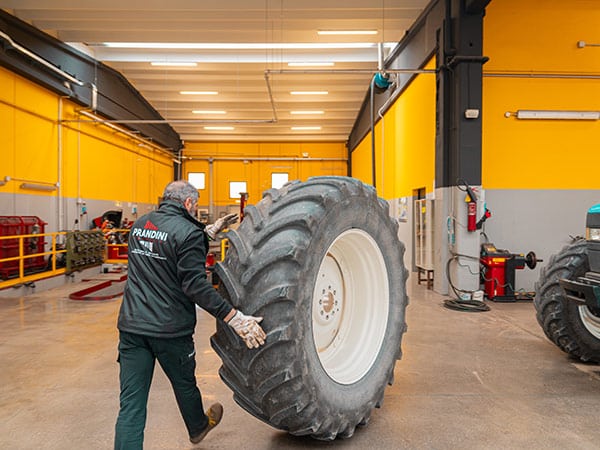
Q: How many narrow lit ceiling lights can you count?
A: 9